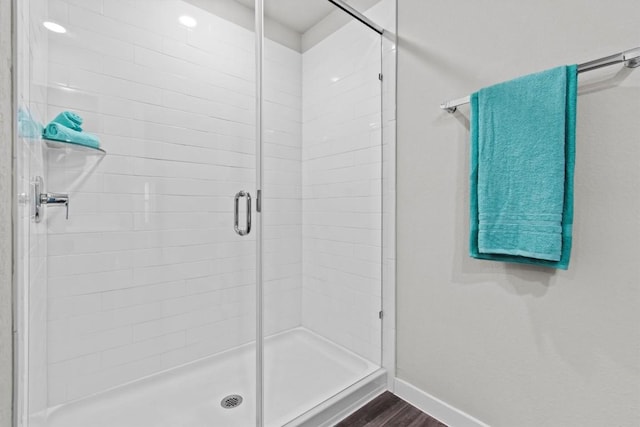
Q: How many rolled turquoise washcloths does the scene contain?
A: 2